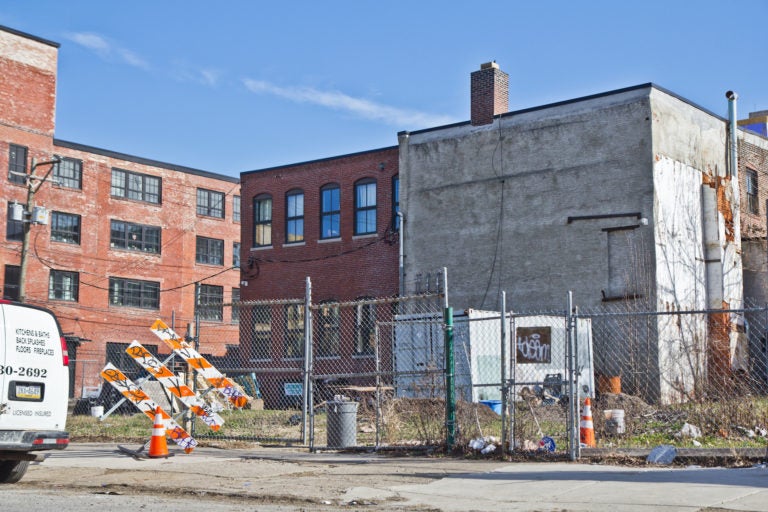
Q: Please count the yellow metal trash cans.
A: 0